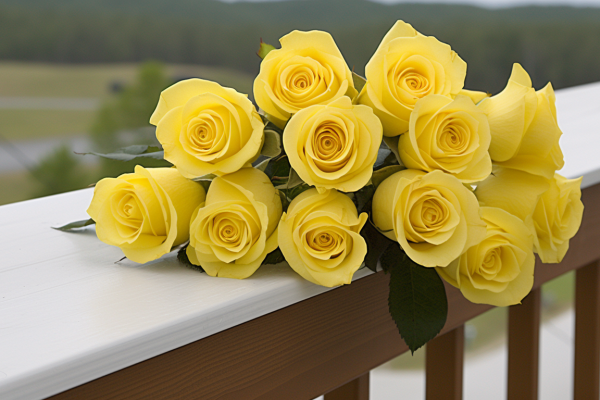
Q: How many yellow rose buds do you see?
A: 12